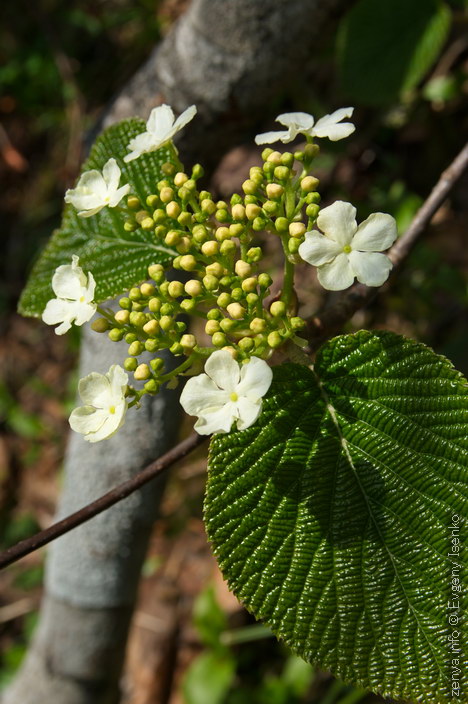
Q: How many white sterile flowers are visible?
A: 7